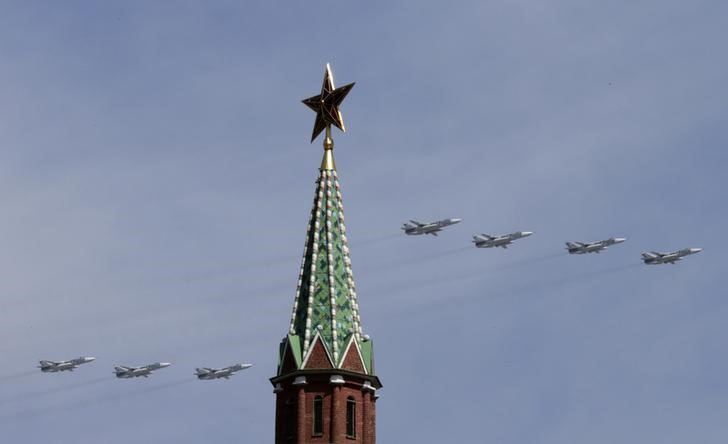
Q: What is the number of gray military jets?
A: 7